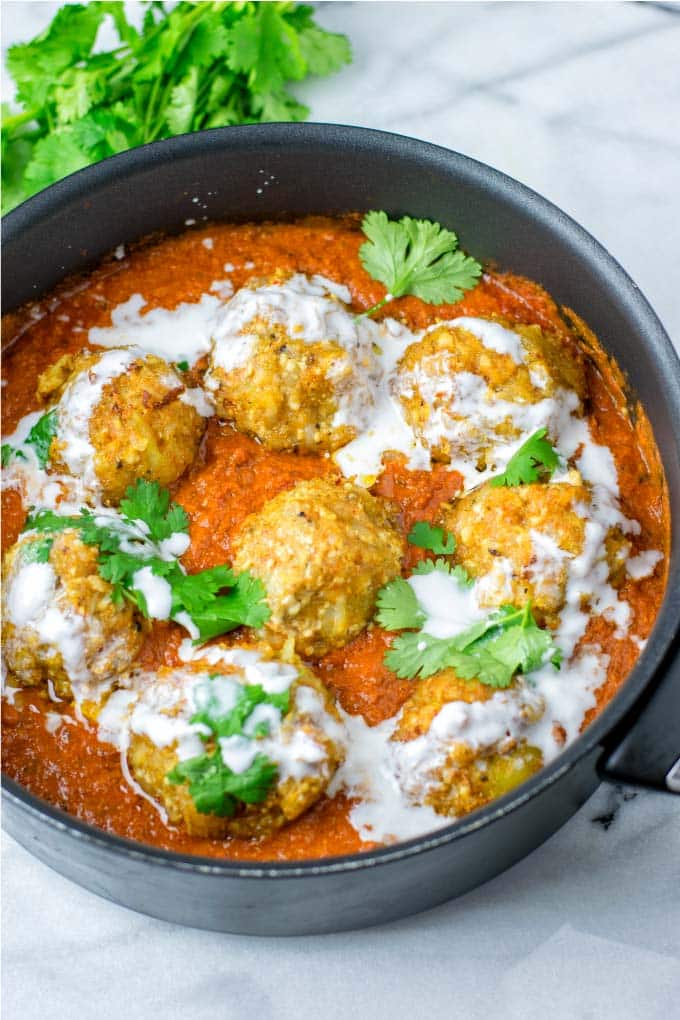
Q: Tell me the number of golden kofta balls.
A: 8